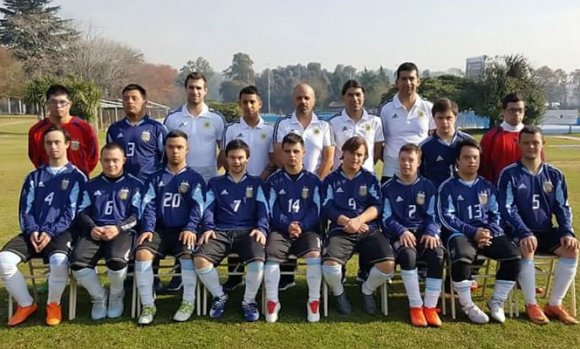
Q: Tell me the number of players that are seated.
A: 9